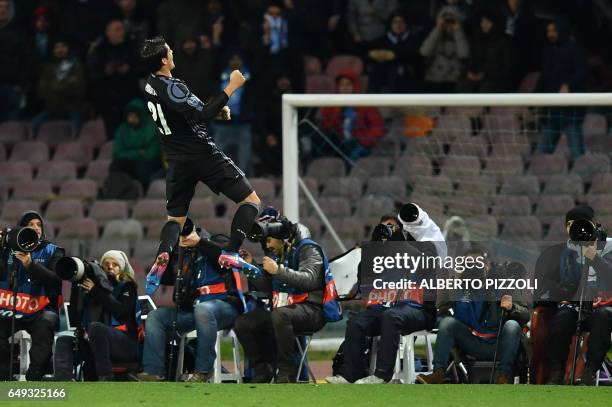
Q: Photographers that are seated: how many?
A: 7